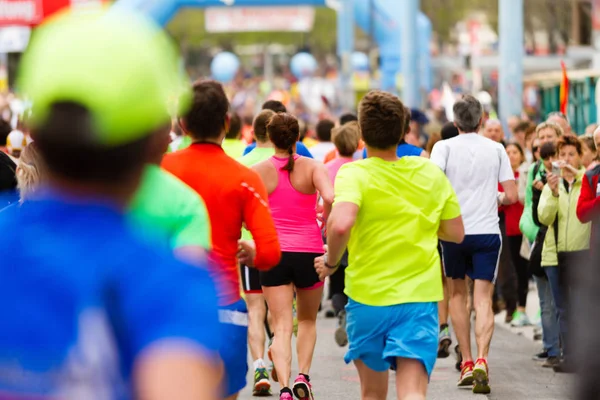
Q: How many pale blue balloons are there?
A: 3